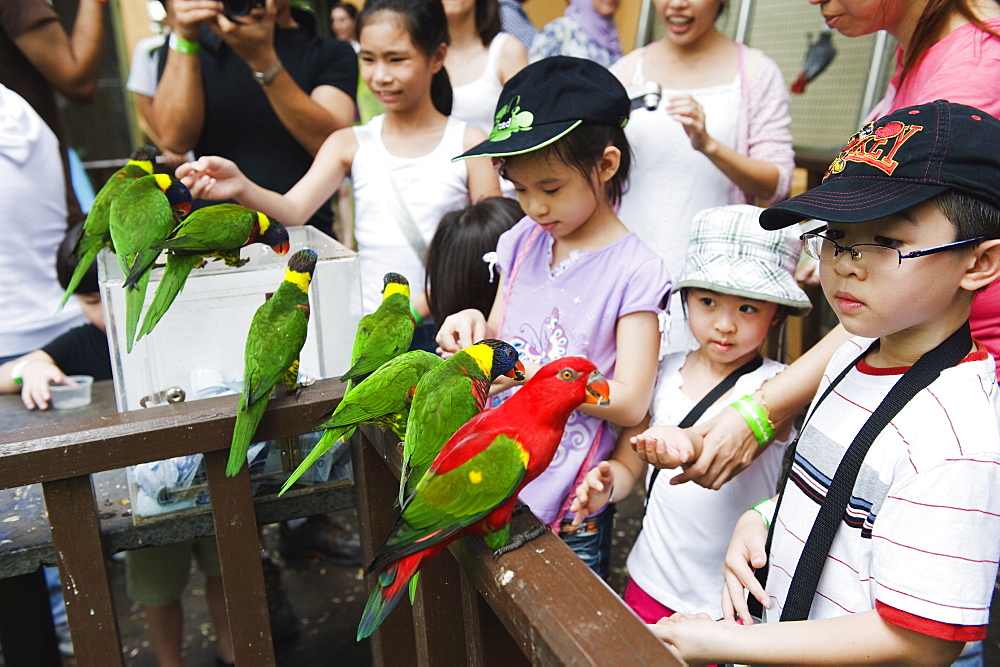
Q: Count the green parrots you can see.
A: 7